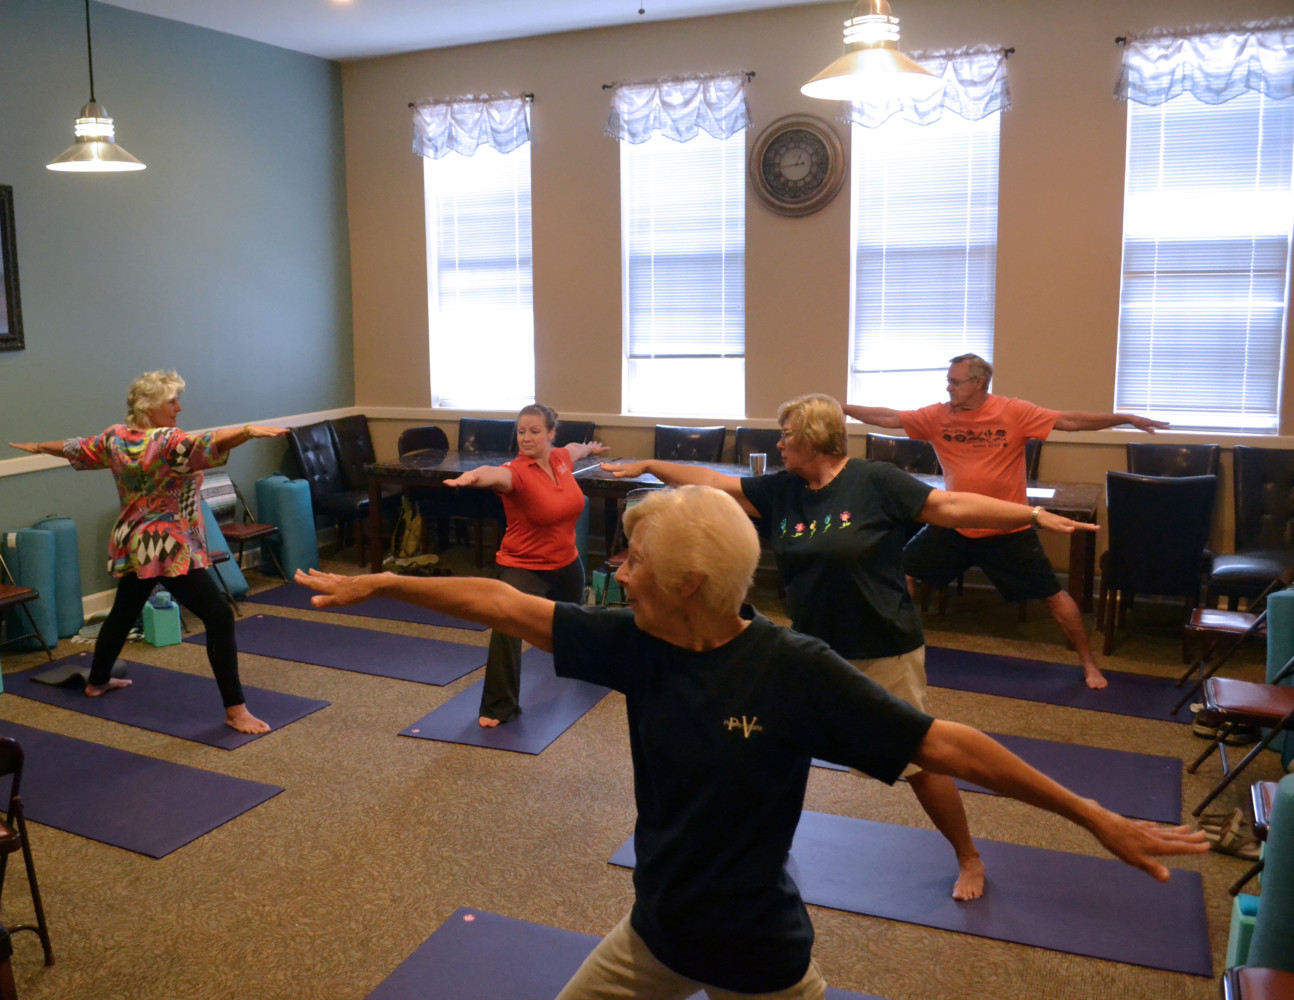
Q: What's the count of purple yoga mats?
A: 9